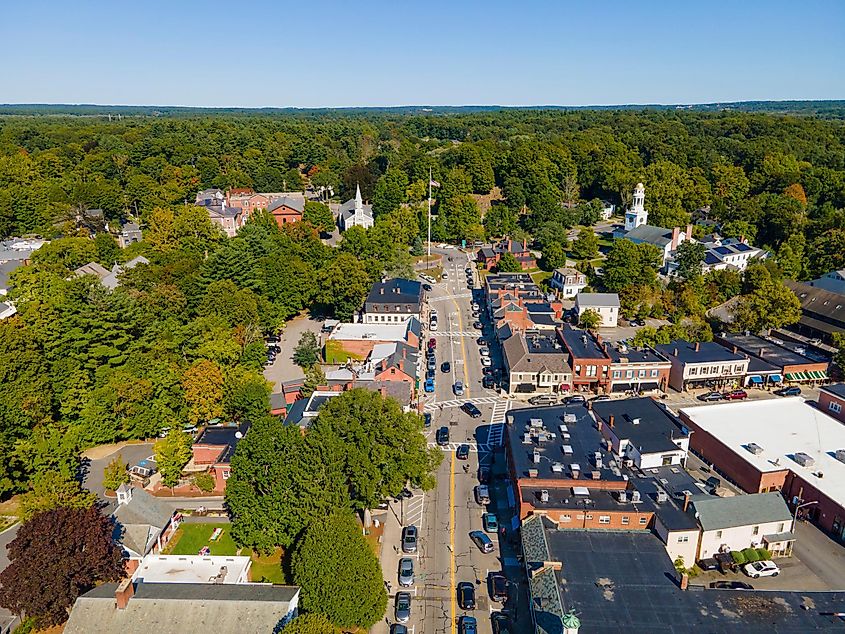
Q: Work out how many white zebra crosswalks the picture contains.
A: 5